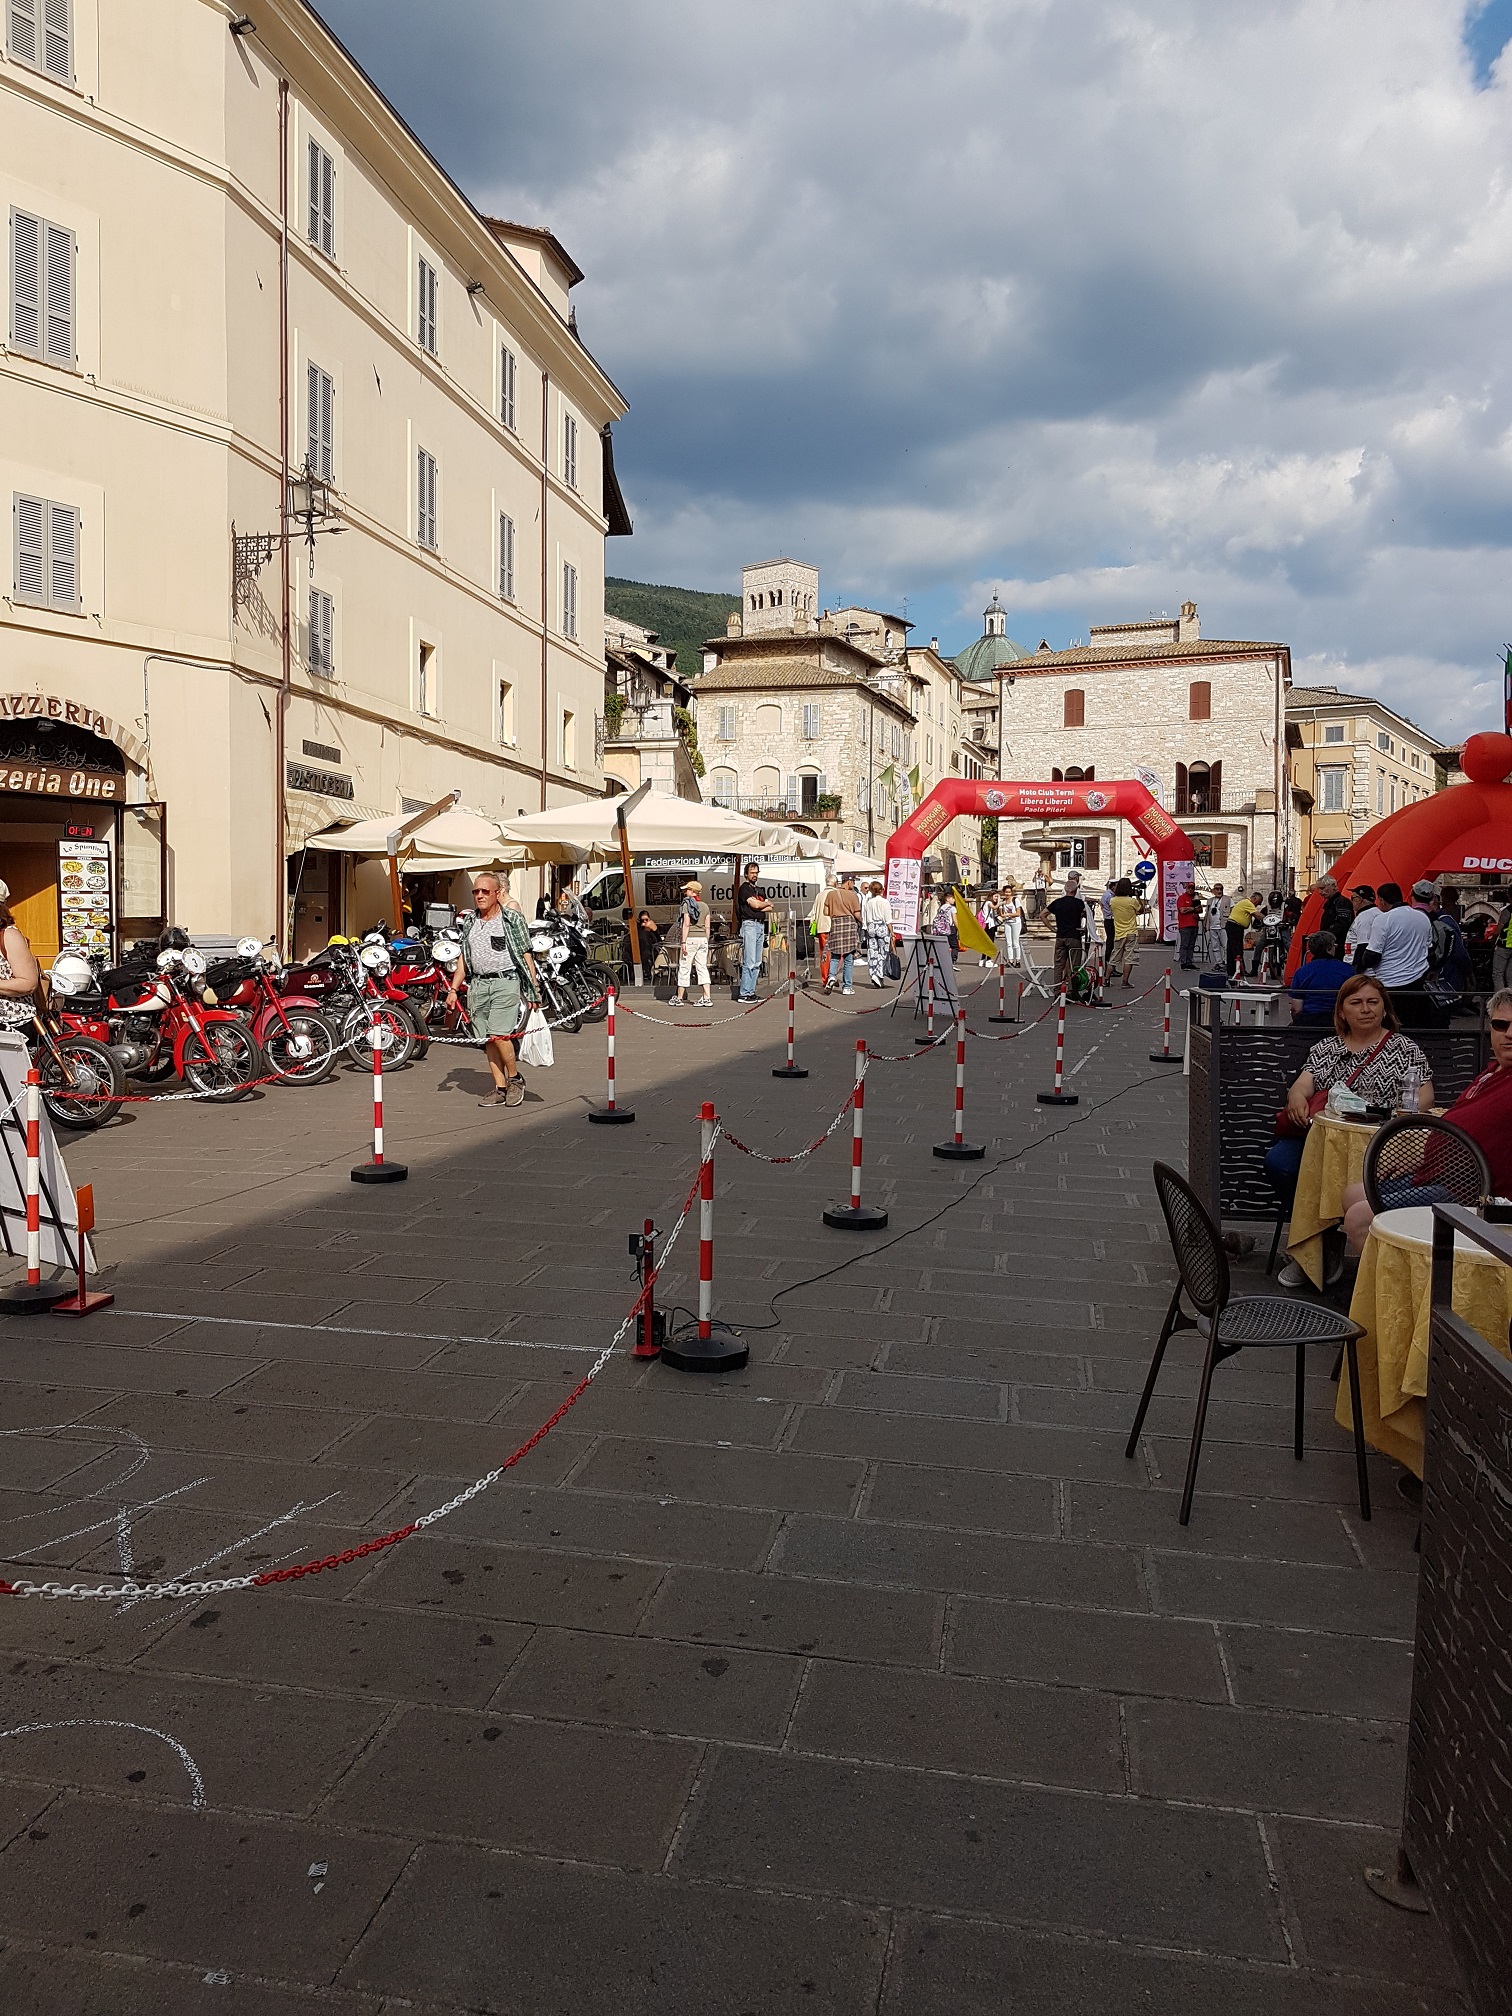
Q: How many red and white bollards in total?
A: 14